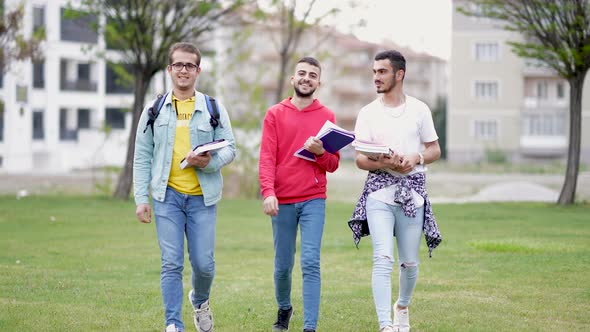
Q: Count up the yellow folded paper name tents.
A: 0